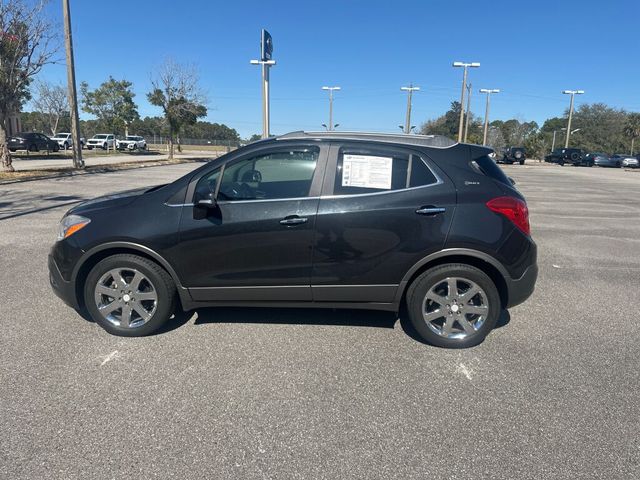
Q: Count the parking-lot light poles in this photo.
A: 6